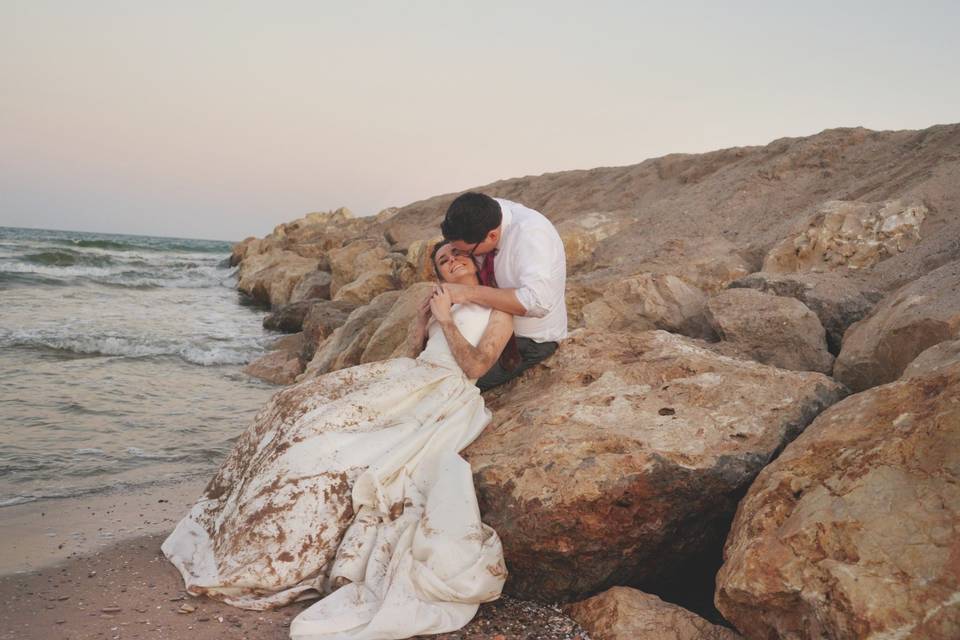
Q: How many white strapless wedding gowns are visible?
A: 1